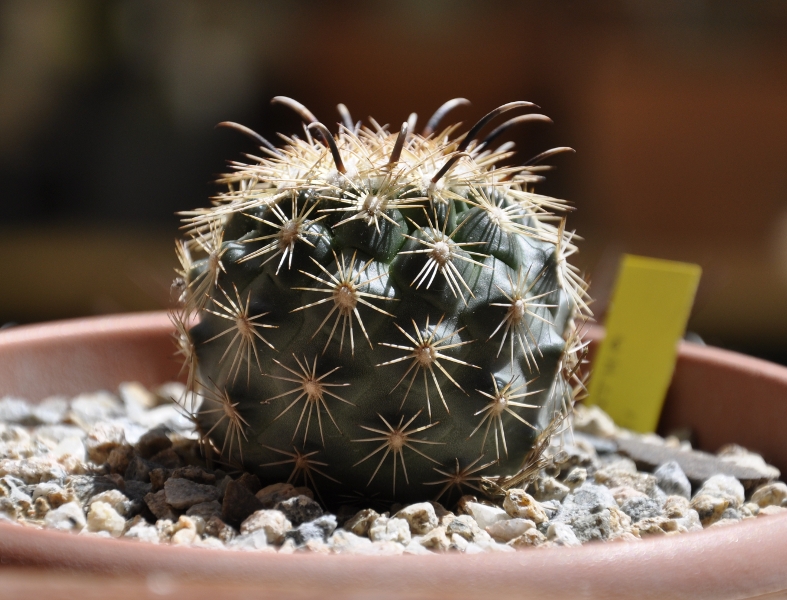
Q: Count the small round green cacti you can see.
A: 1